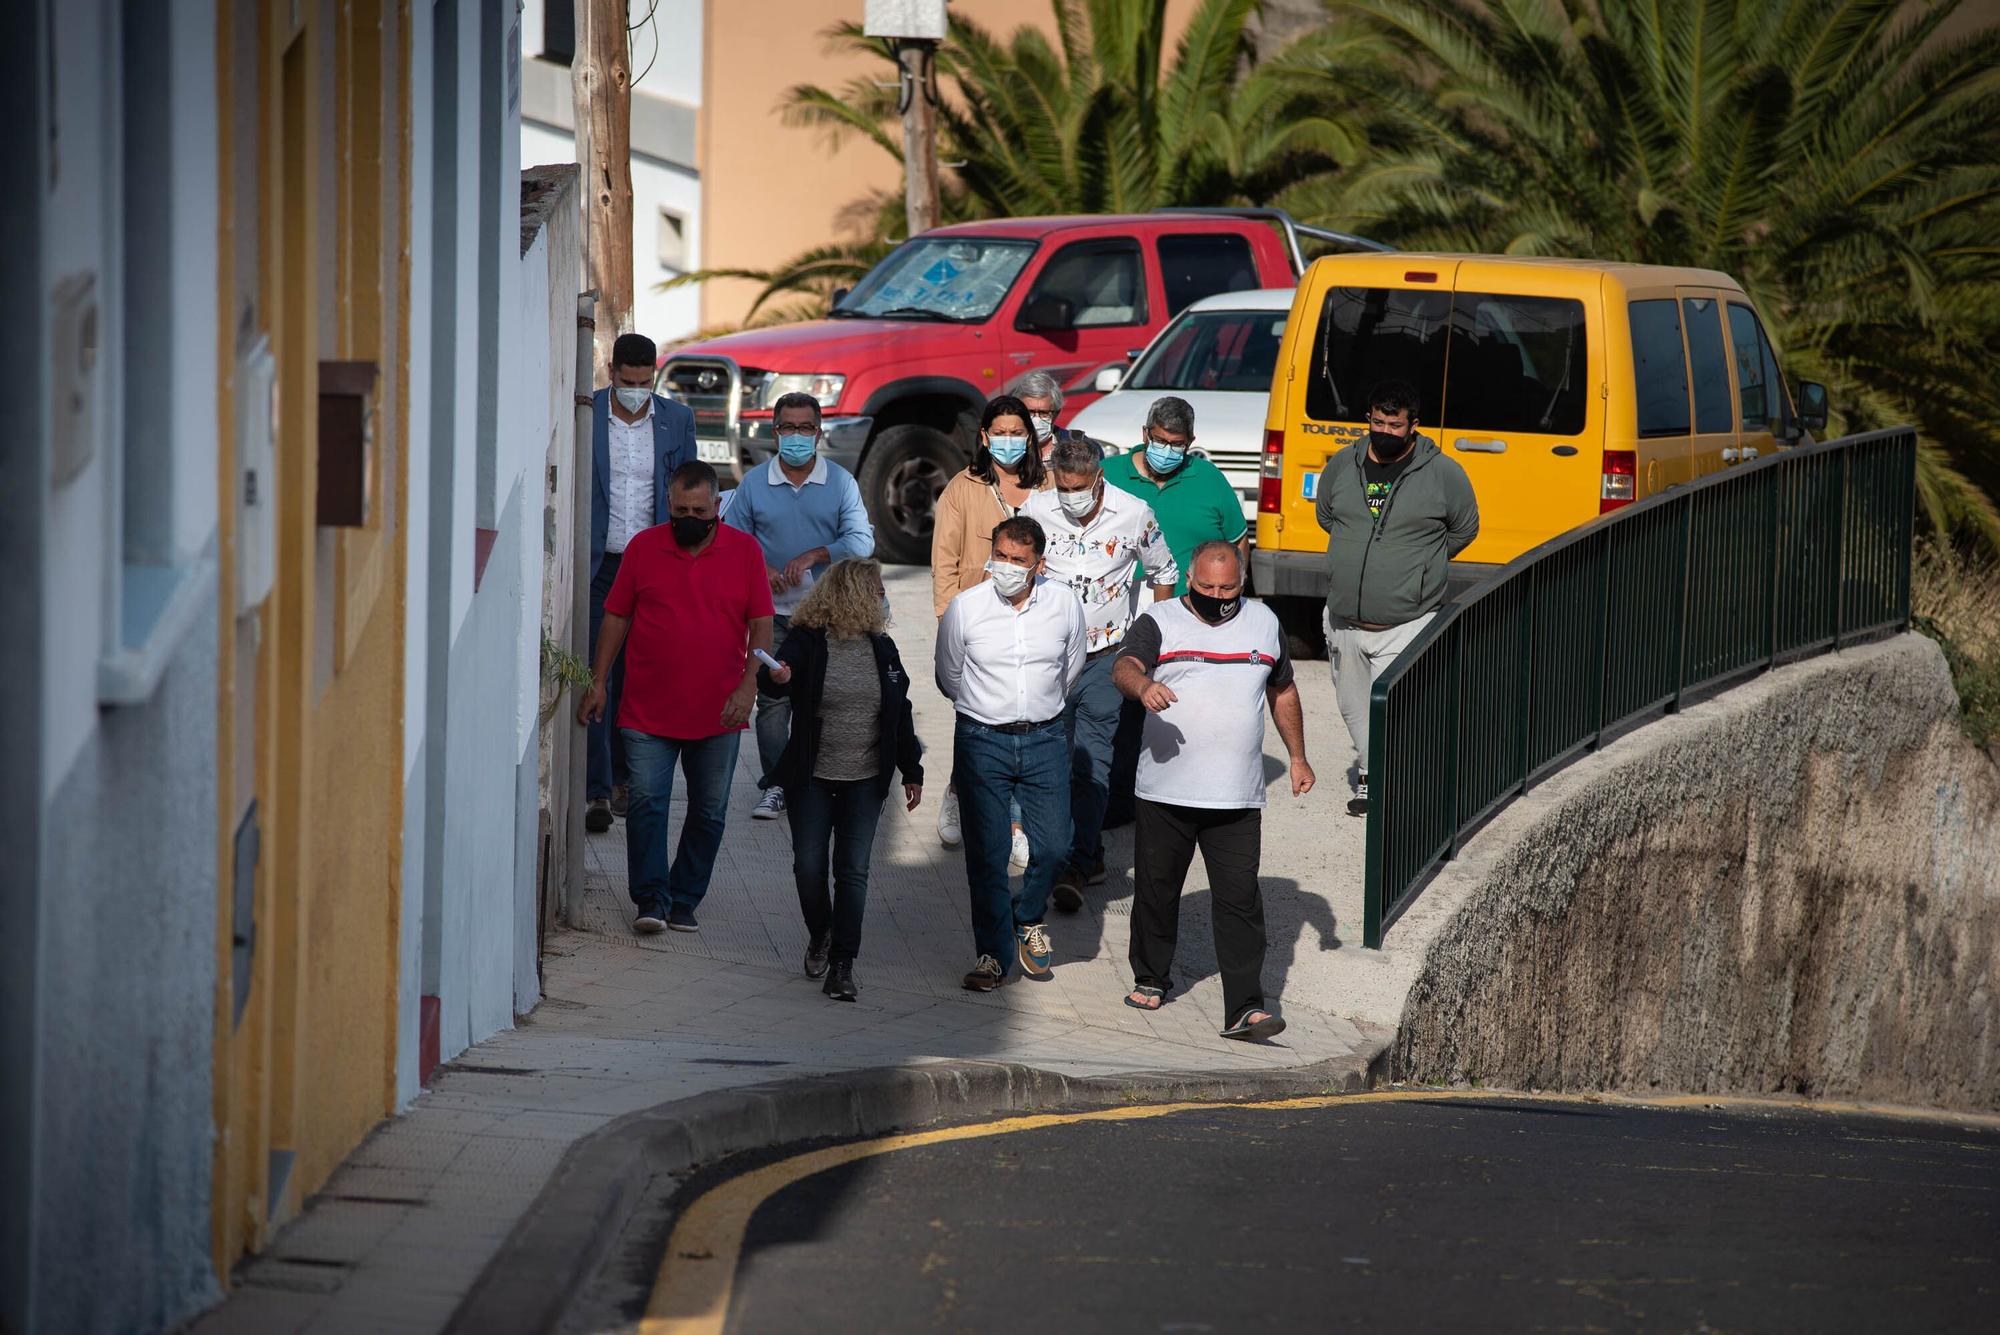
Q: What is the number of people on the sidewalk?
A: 11